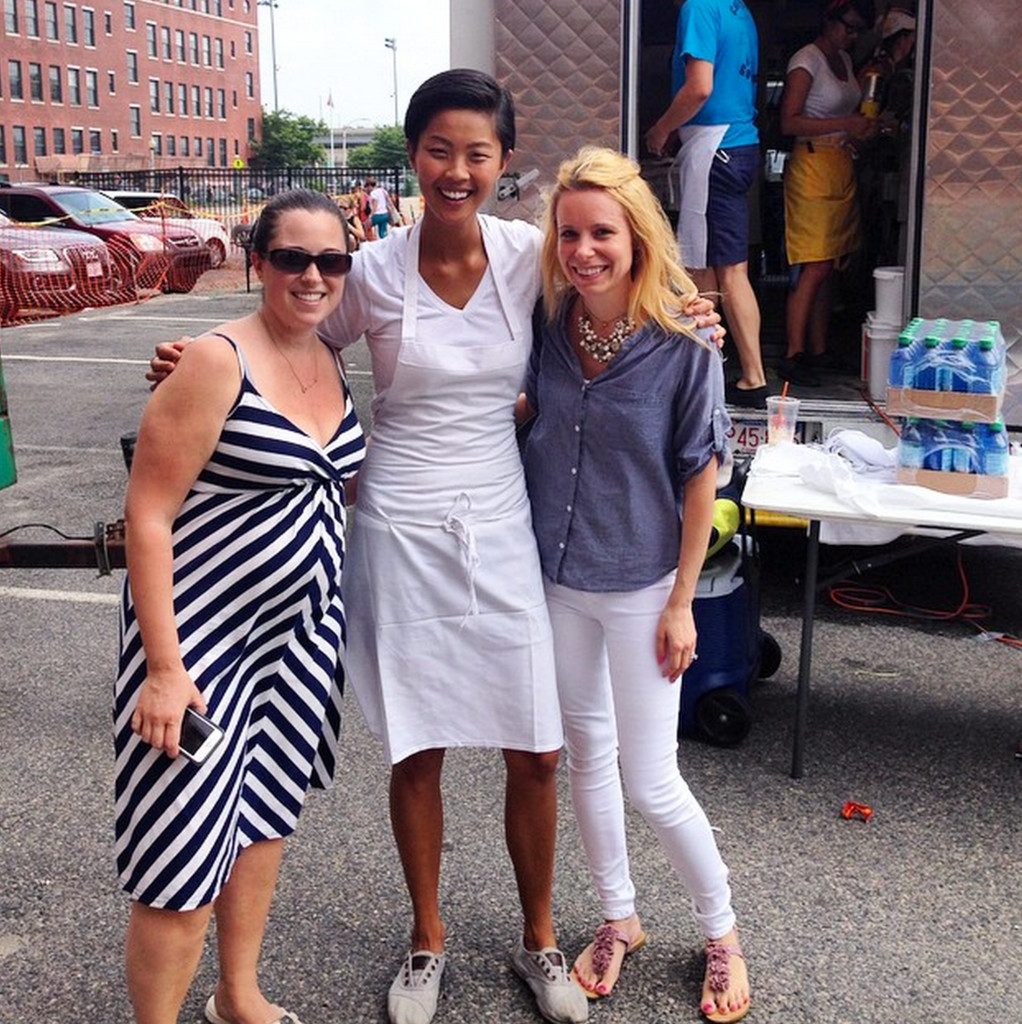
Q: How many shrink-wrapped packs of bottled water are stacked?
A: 2